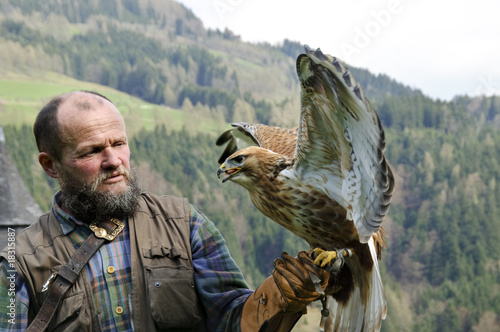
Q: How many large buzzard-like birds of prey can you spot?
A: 1